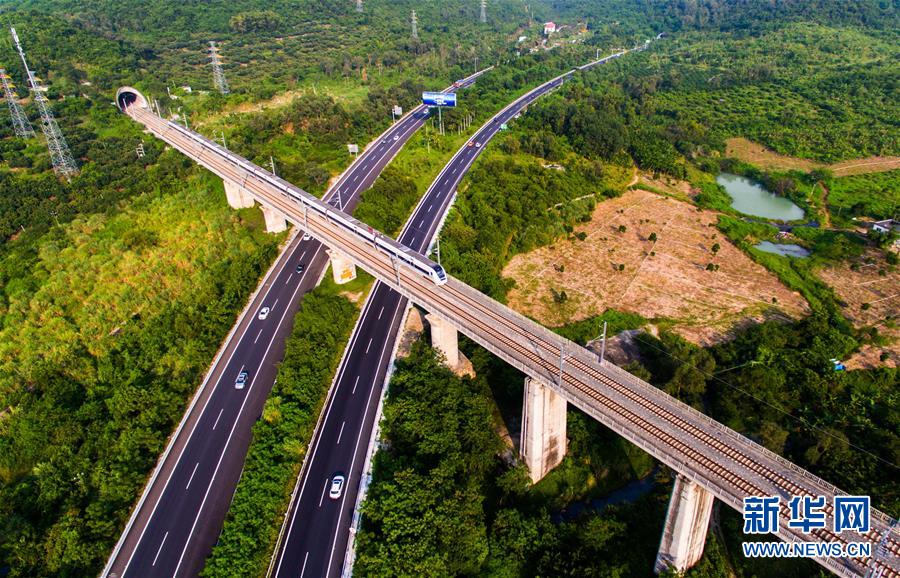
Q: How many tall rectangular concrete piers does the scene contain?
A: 6